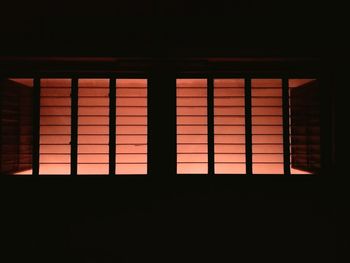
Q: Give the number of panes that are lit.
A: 6